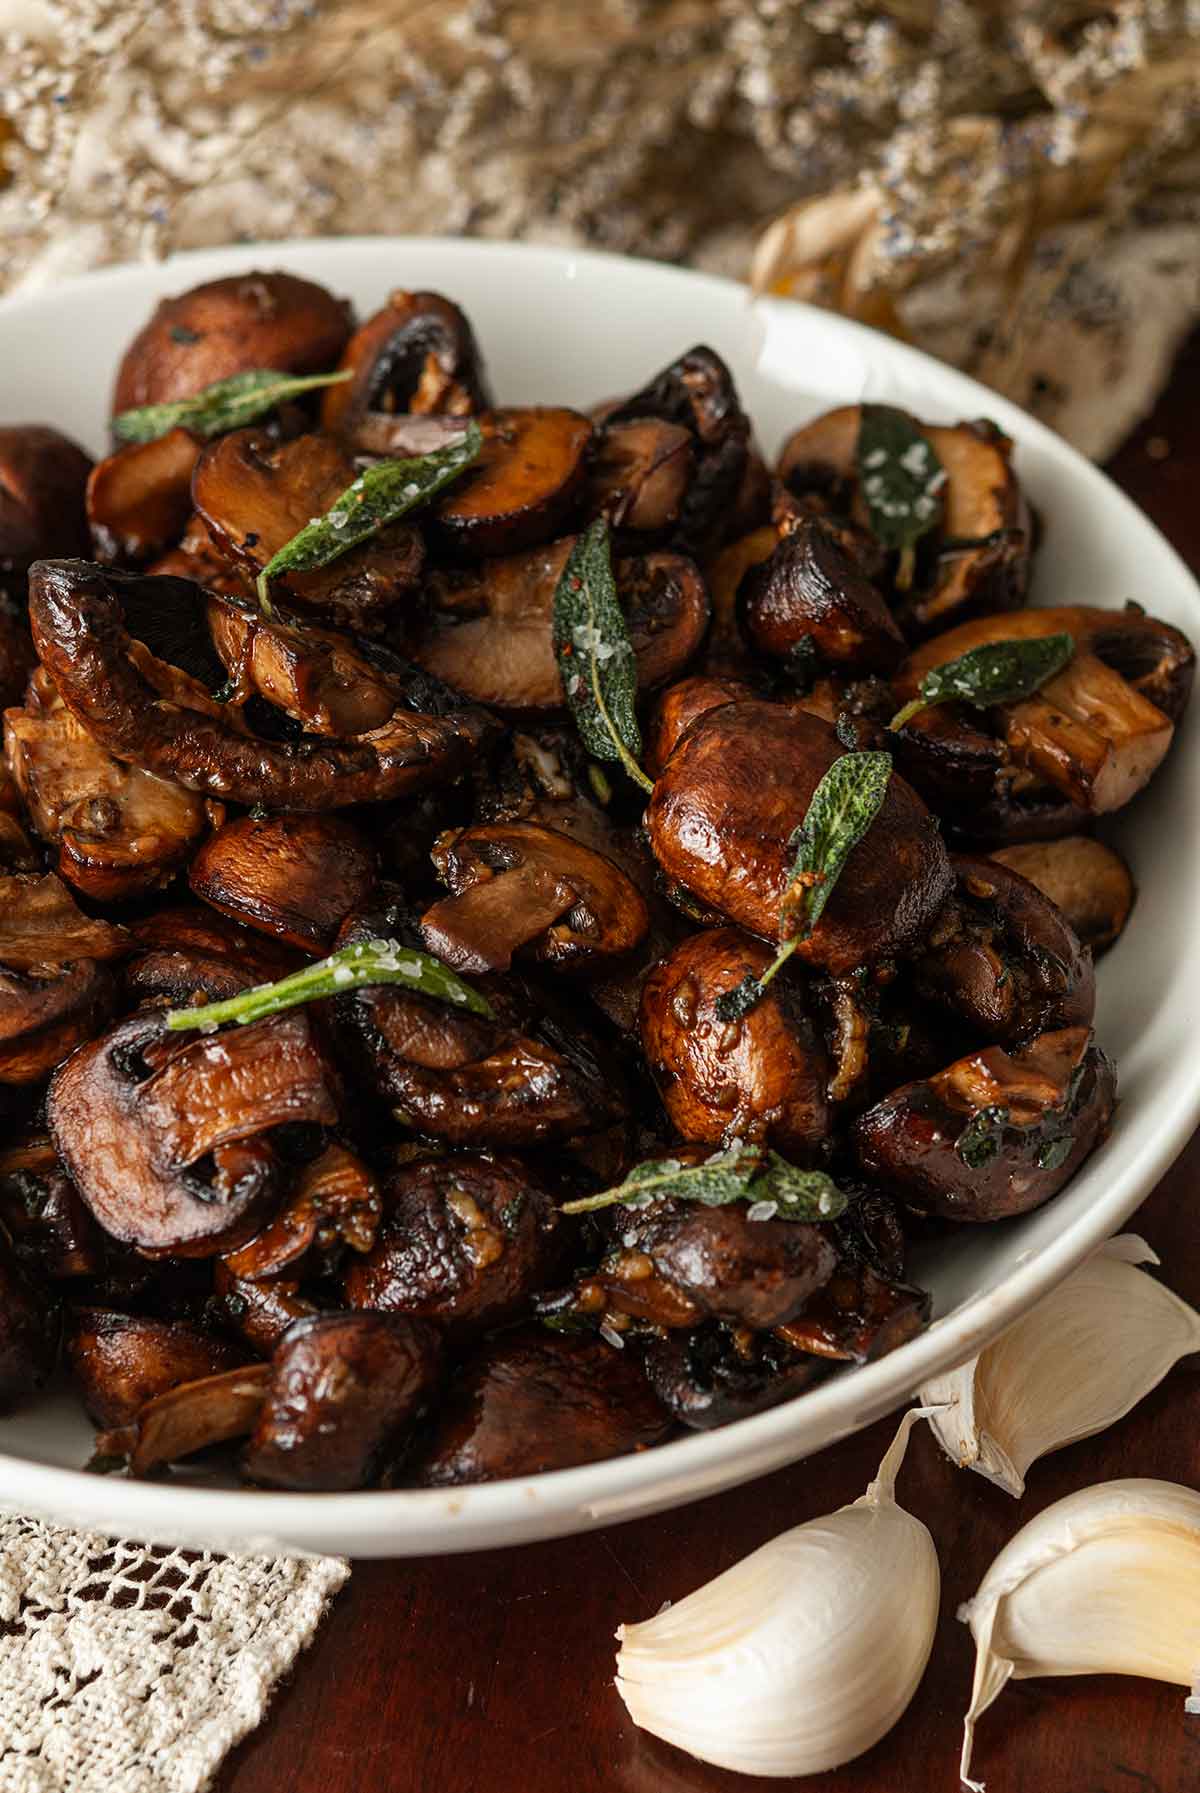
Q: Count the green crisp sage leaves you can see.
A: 8